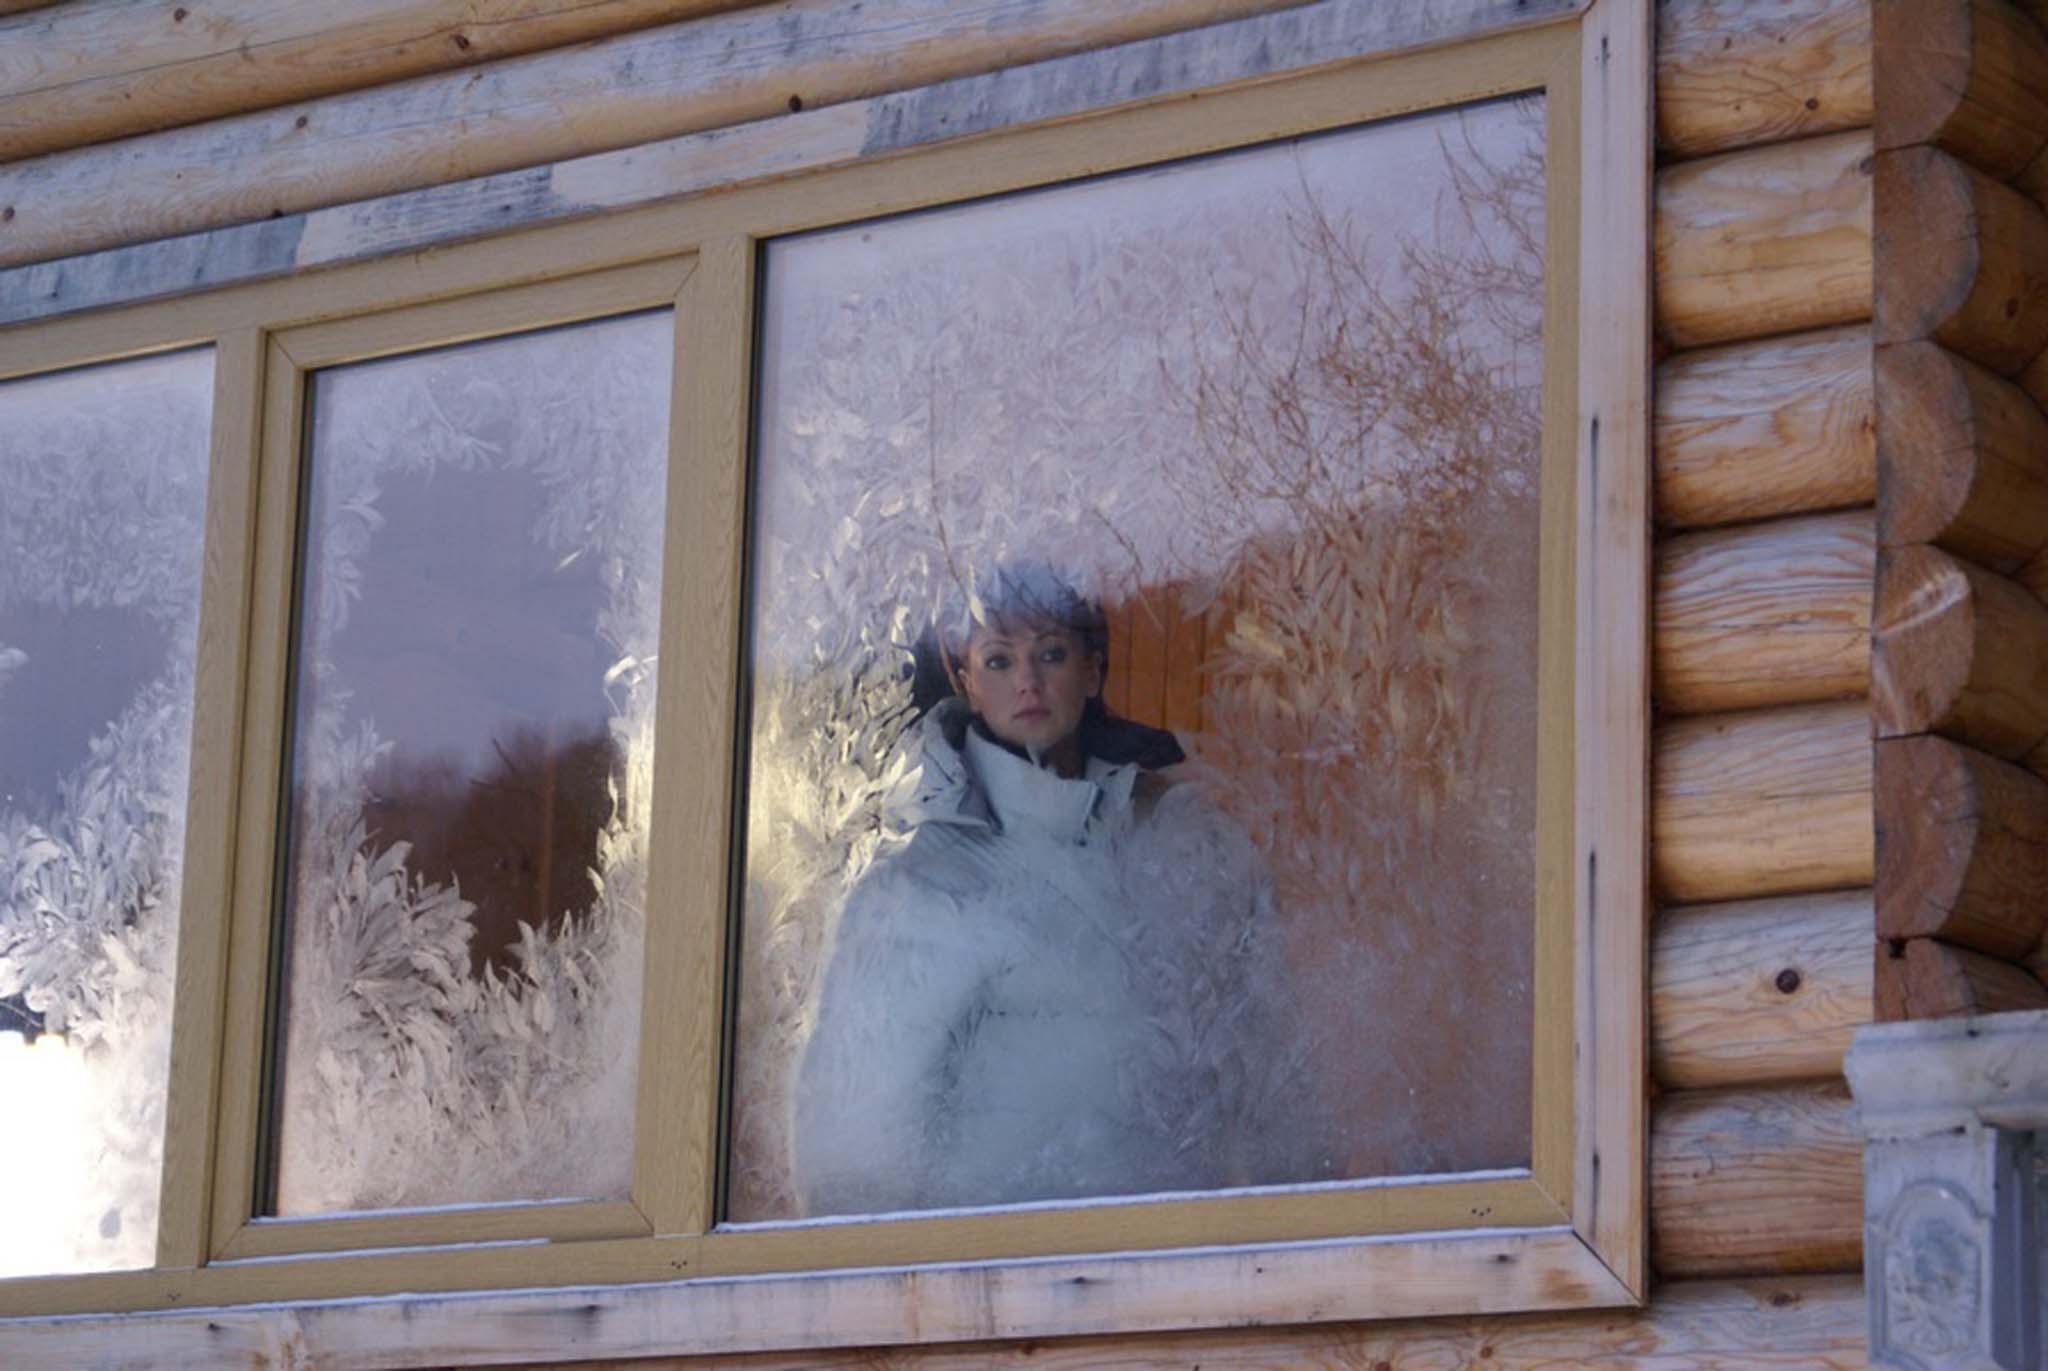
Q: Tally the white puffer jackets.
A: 1